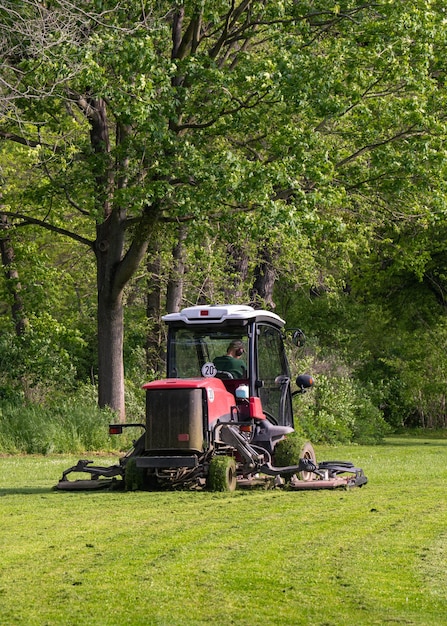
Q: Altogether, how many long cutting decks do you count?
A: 2